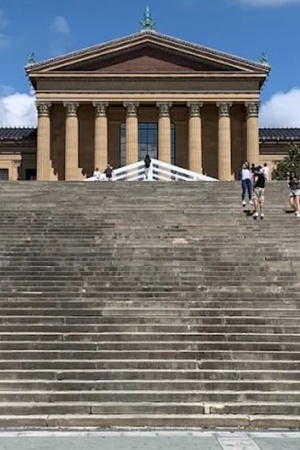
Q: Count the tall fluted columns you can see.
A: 8